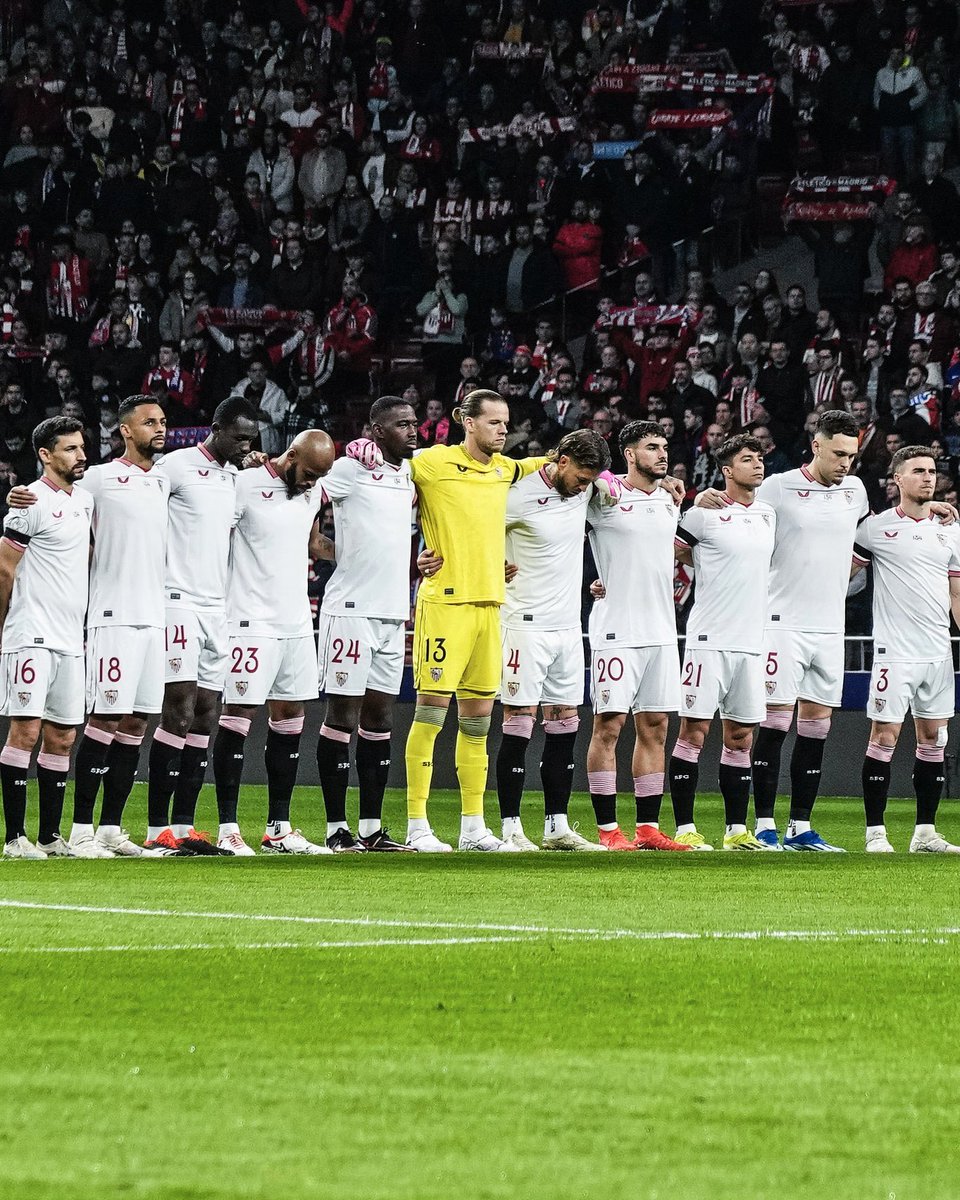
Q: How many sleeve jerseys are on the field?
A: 11